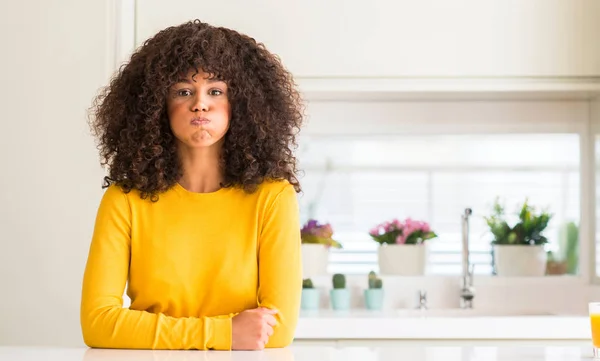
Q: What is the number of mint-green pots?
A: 3